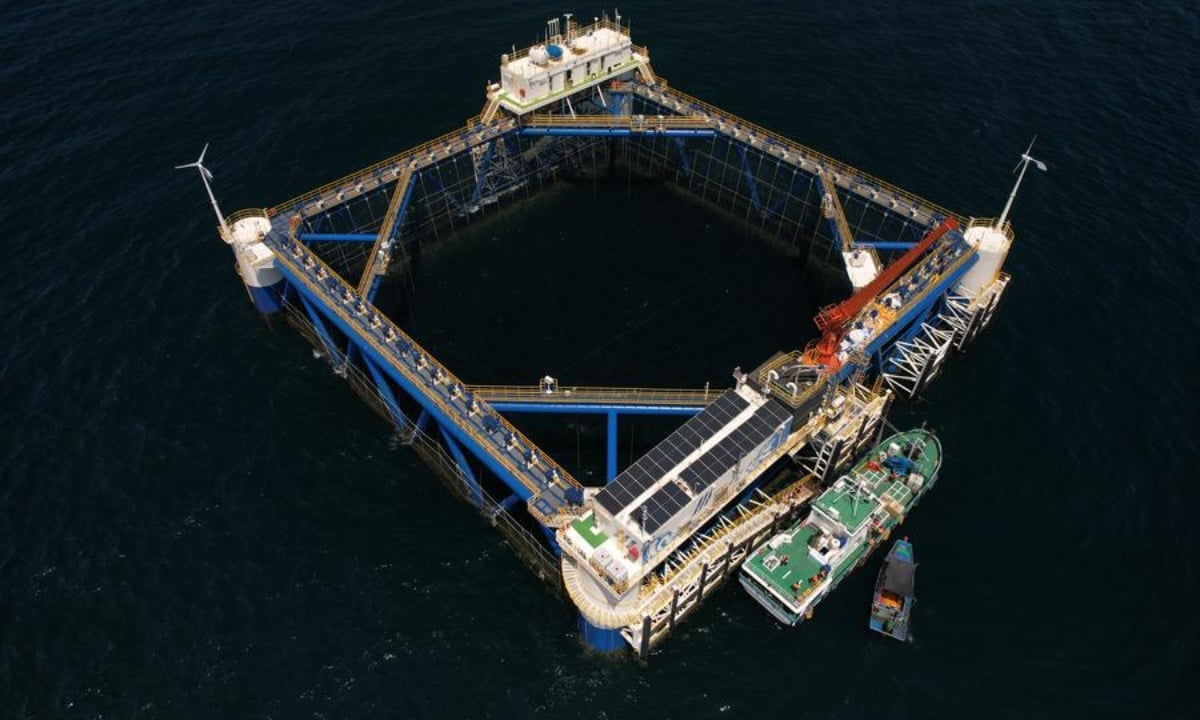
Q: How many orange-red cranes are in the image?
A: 1